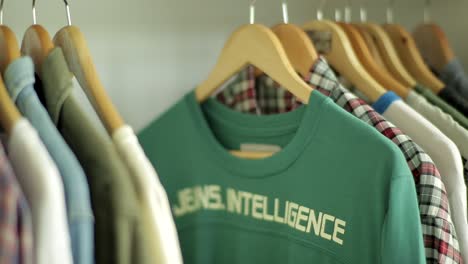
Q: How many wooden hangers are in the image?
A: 12